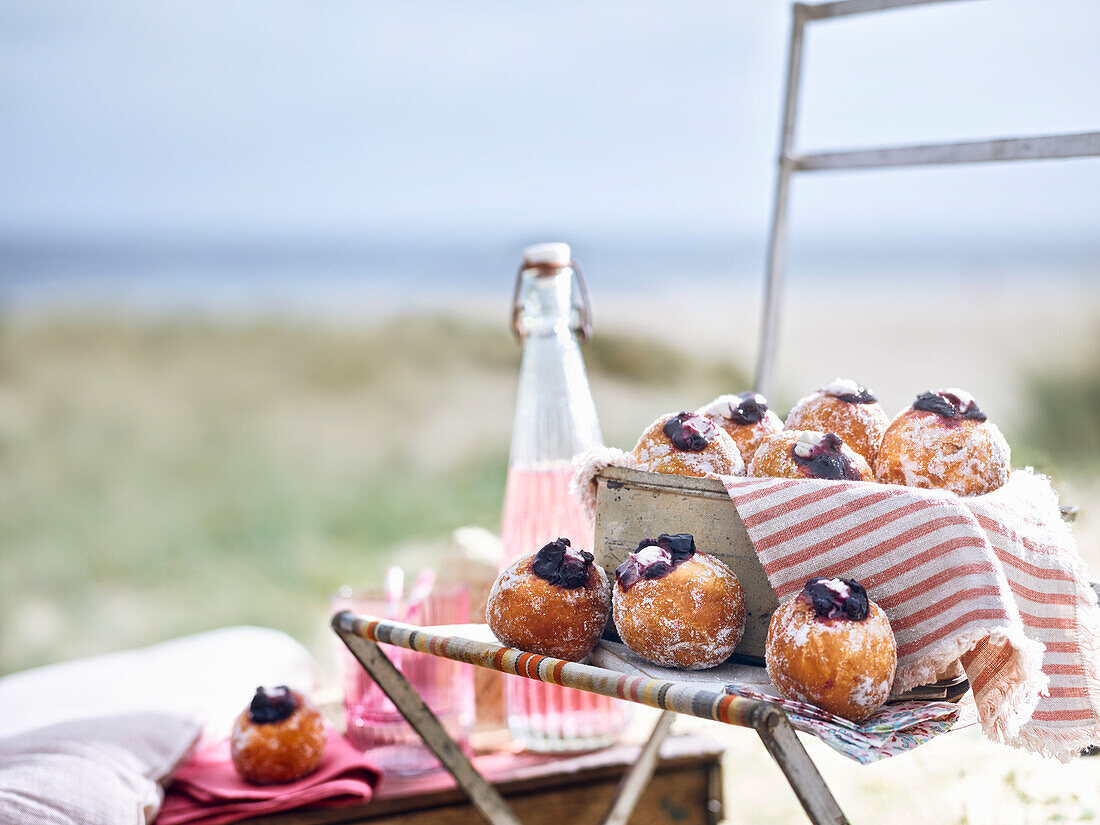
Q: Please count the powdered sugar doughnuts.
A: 9